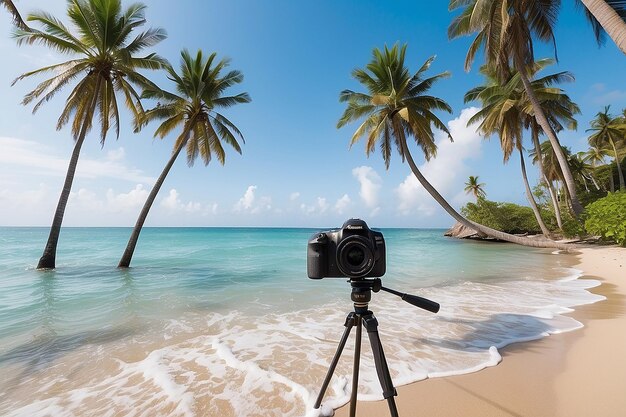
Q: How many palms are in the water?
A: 2